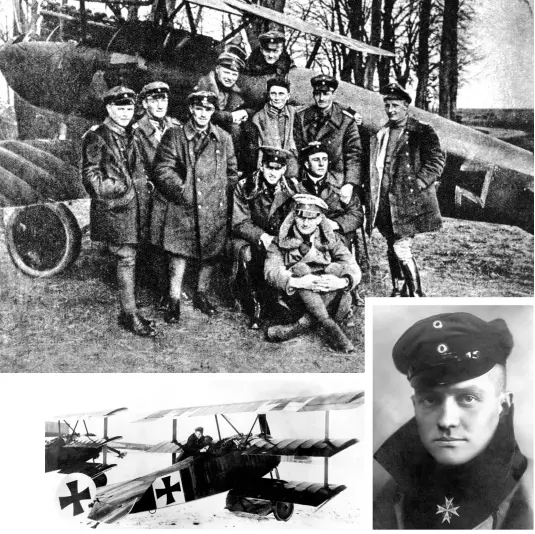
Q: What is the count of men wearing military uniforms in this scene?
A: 12